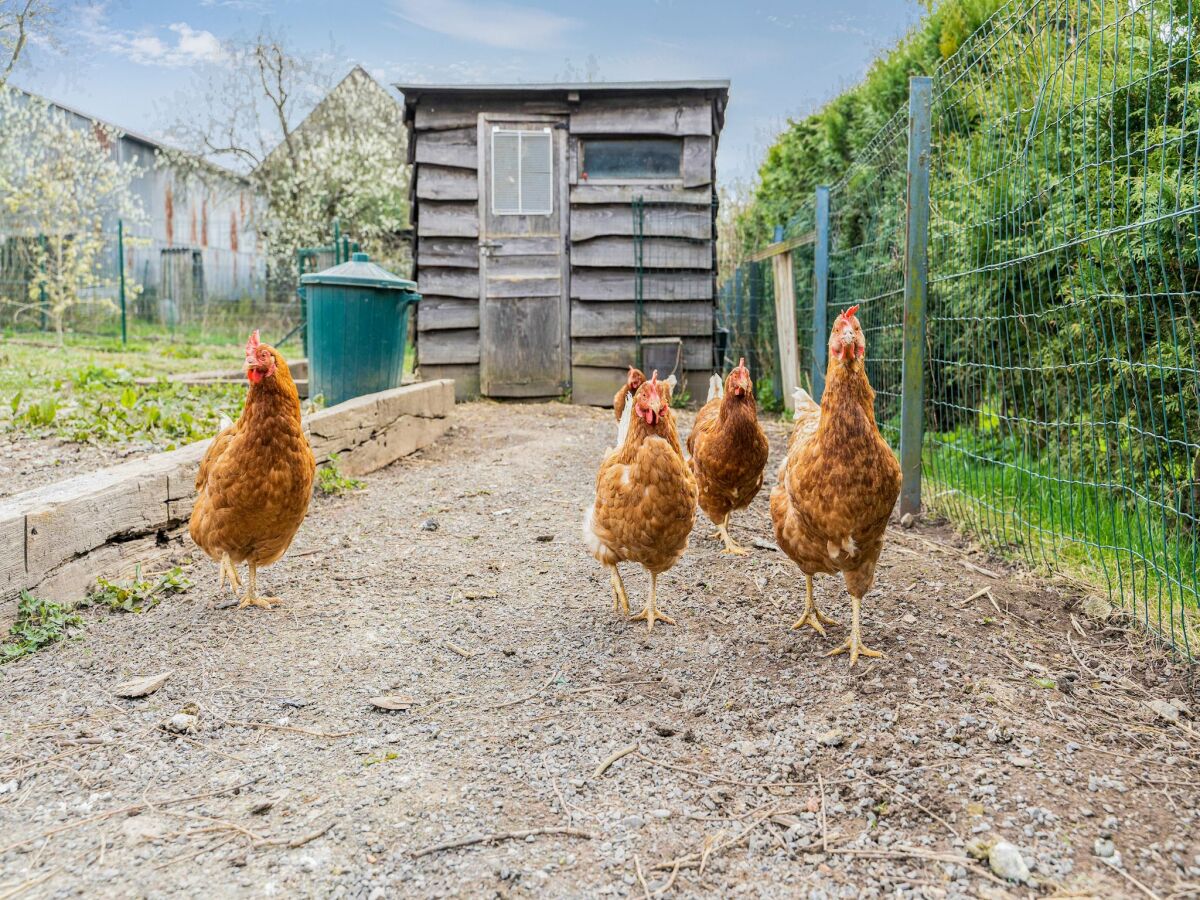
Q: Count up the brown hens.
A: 5